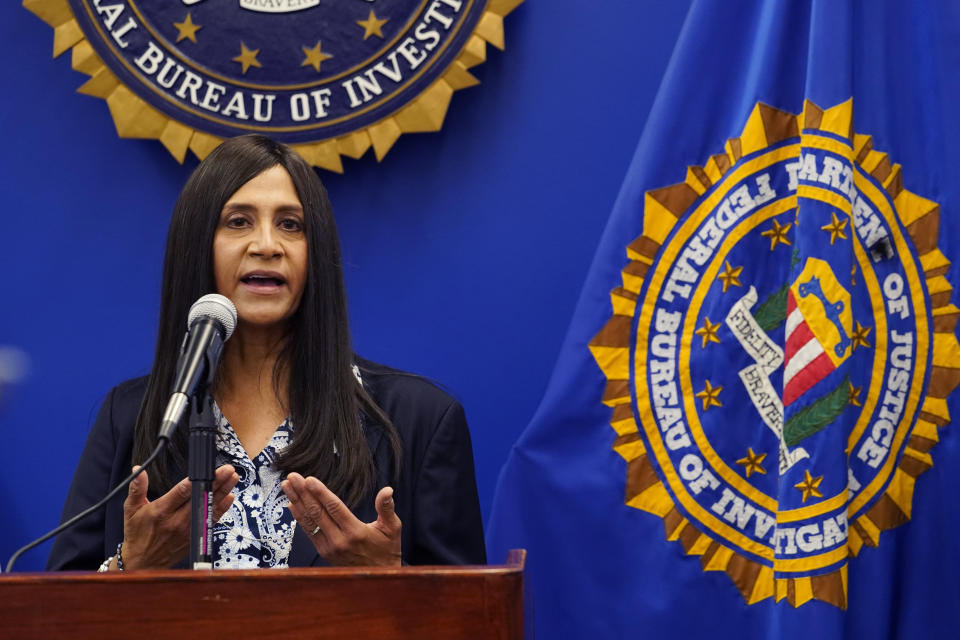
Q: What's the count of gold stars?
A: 13